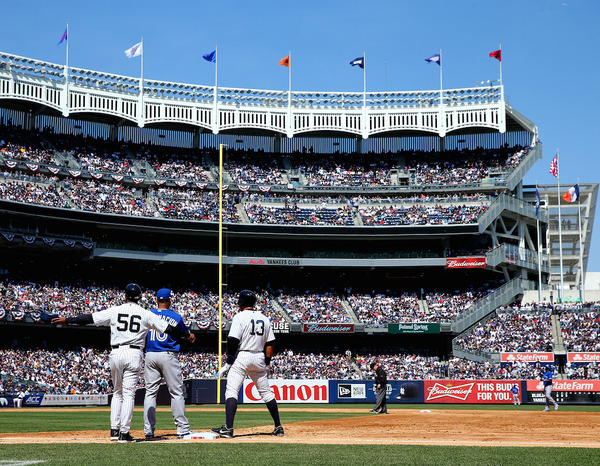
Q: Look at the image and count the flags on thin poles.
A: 10